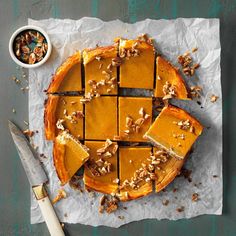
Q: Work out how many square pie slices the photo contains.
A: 8